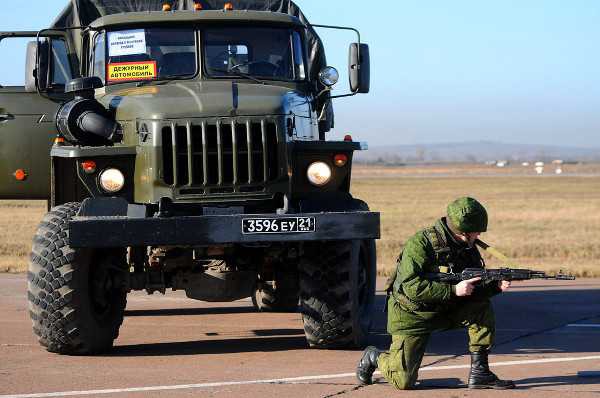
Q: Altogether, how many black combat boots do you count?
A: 2